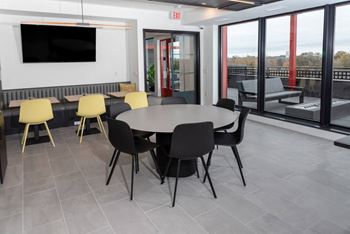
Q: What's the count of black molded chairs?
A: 6